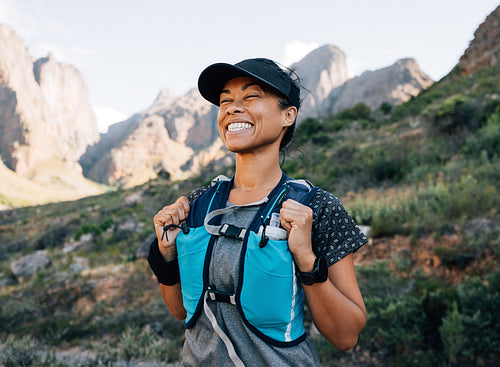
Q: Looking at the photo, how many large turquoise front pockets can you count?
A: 2